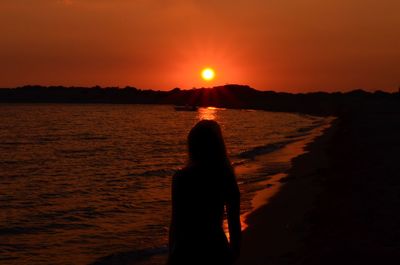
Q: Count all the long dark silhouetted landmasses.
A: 1